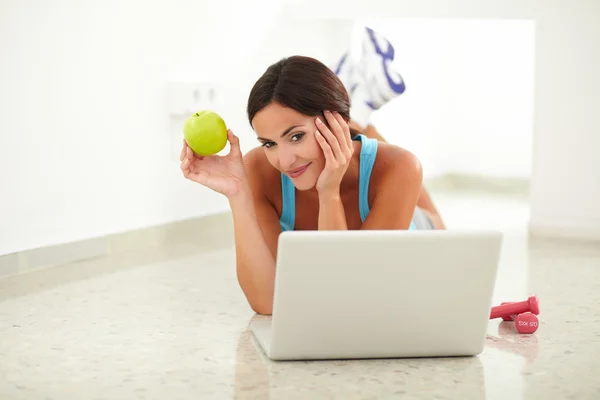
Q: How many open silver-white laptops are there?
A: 1